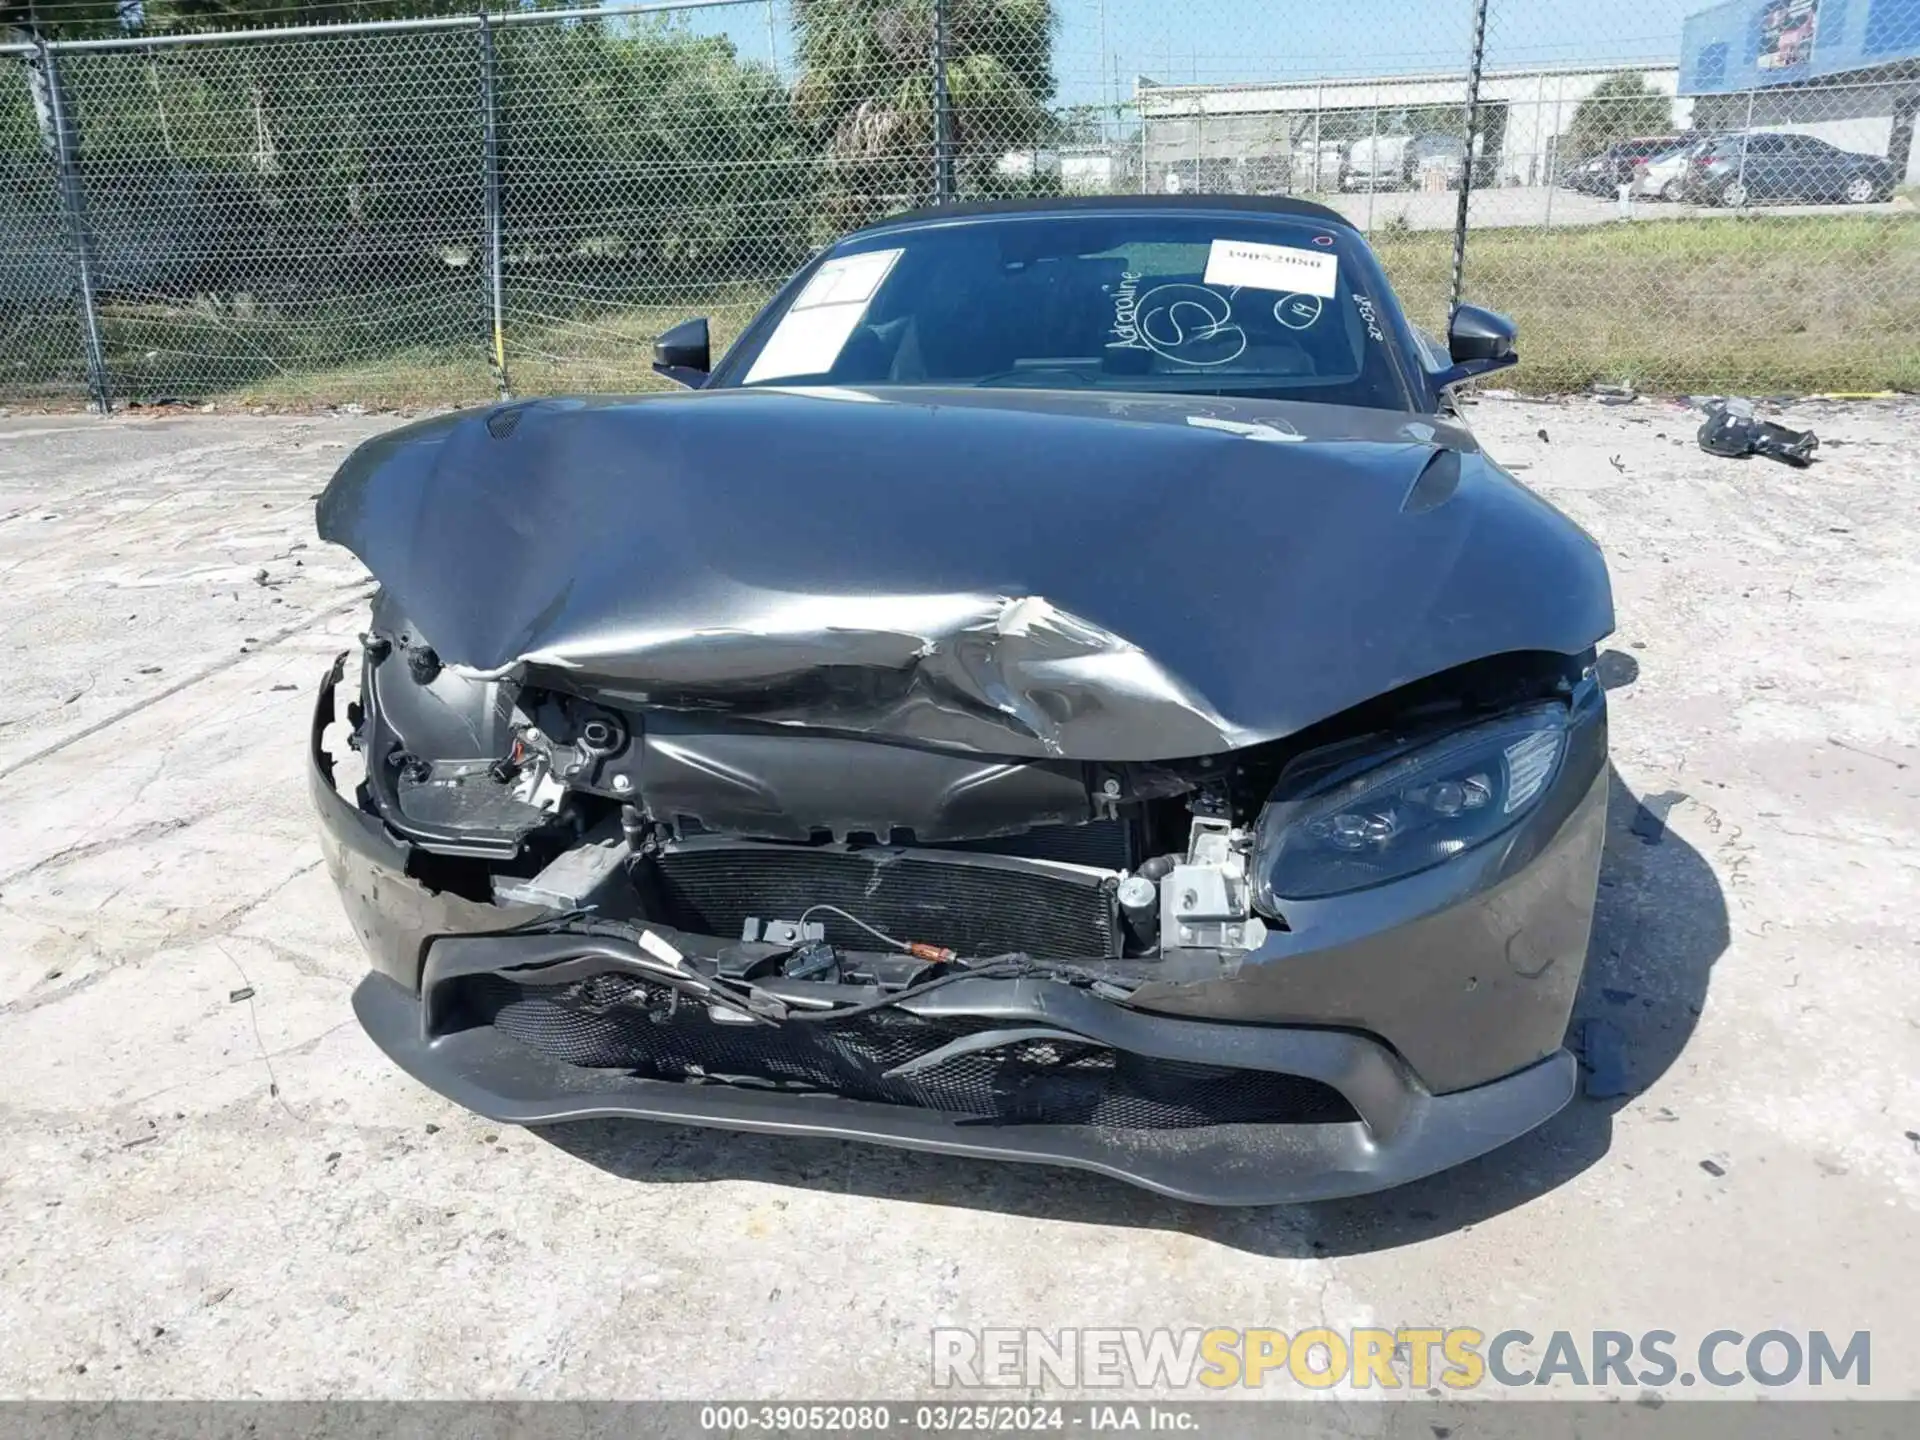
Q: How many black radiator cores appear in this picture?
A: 2